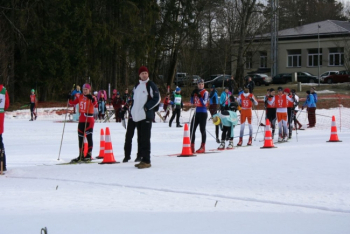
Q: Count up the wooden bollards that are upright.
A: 0